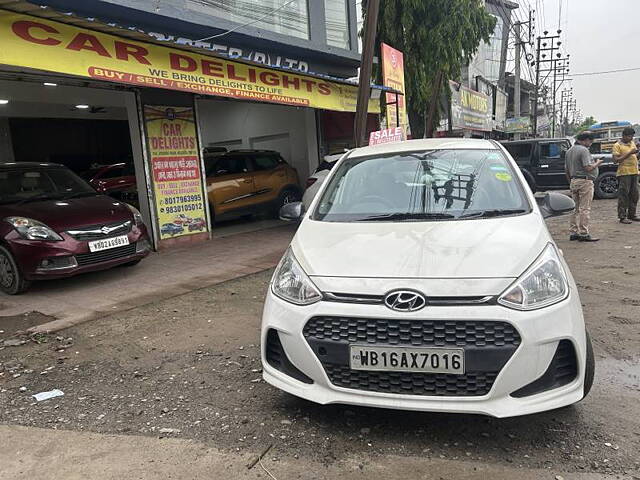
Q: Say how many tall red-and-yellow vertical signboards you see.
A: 2